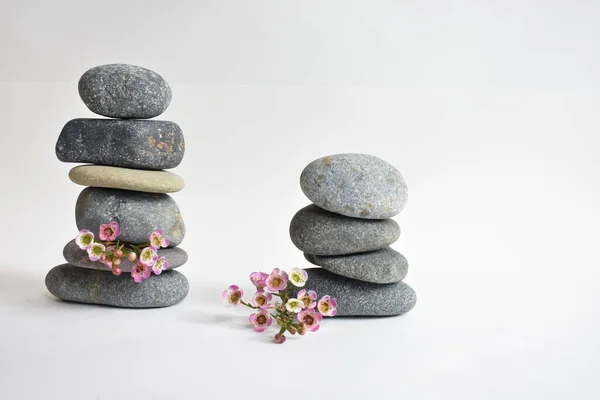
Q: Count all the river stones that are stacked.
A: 10